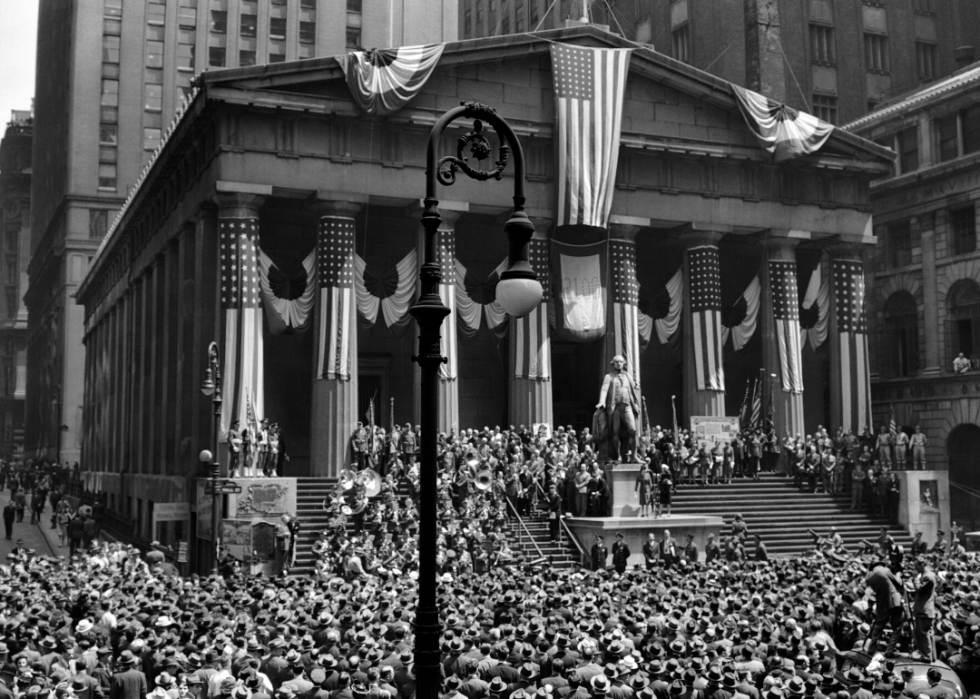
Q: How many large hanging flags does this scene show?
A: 9